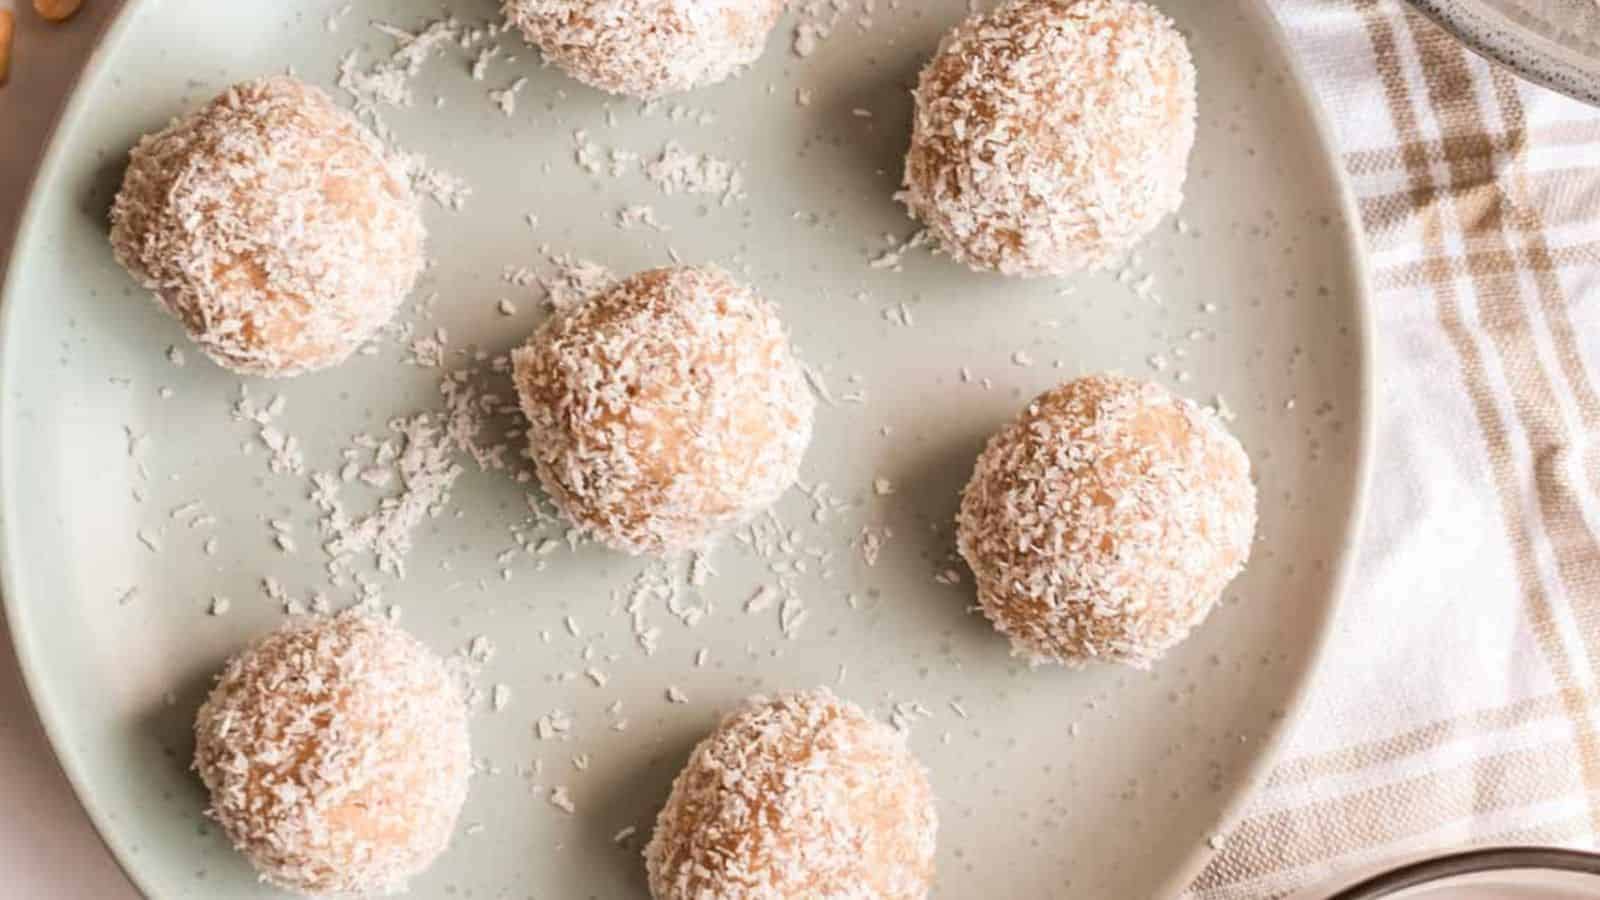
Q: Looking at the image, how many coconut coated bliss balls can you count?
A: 7